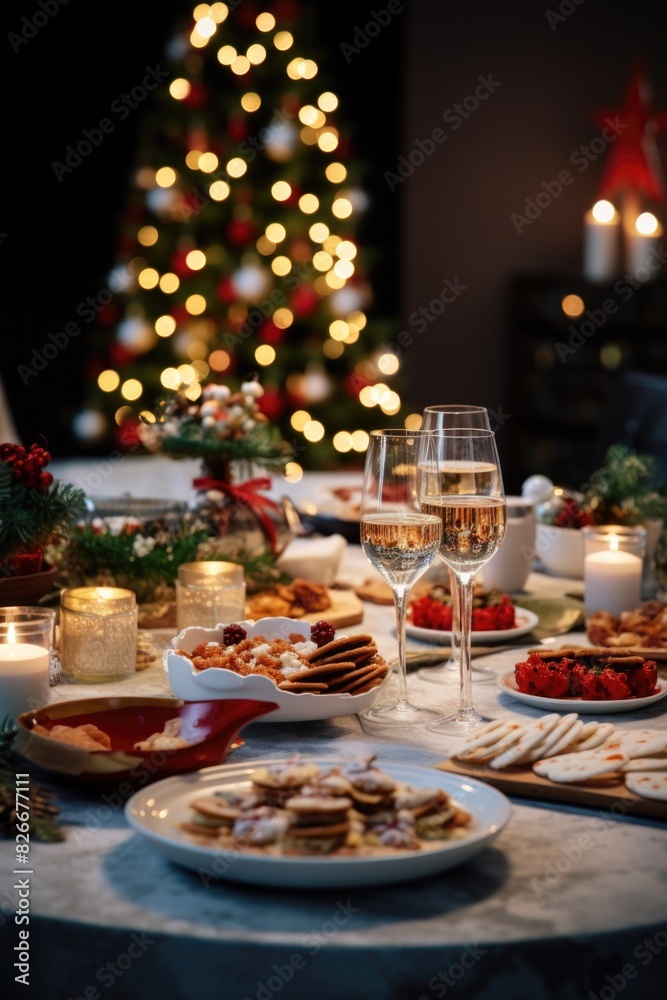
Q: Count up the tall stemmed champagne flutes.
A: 3